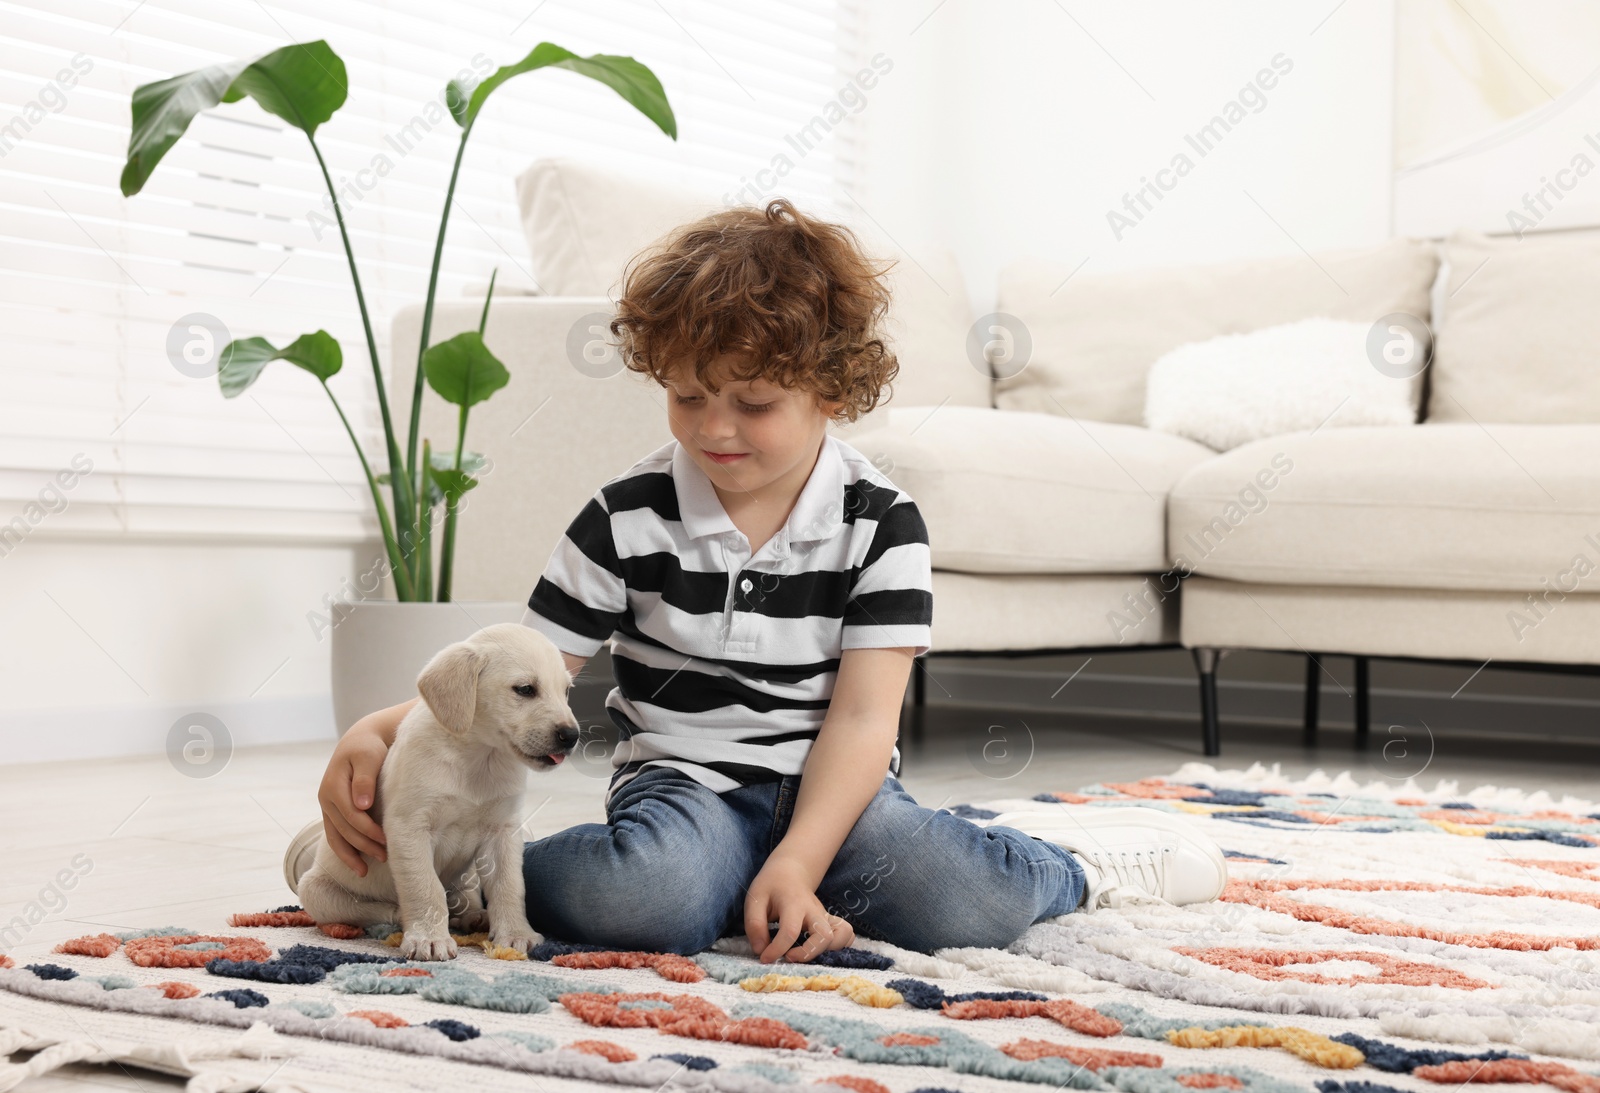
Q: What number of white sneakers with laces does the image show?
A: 1